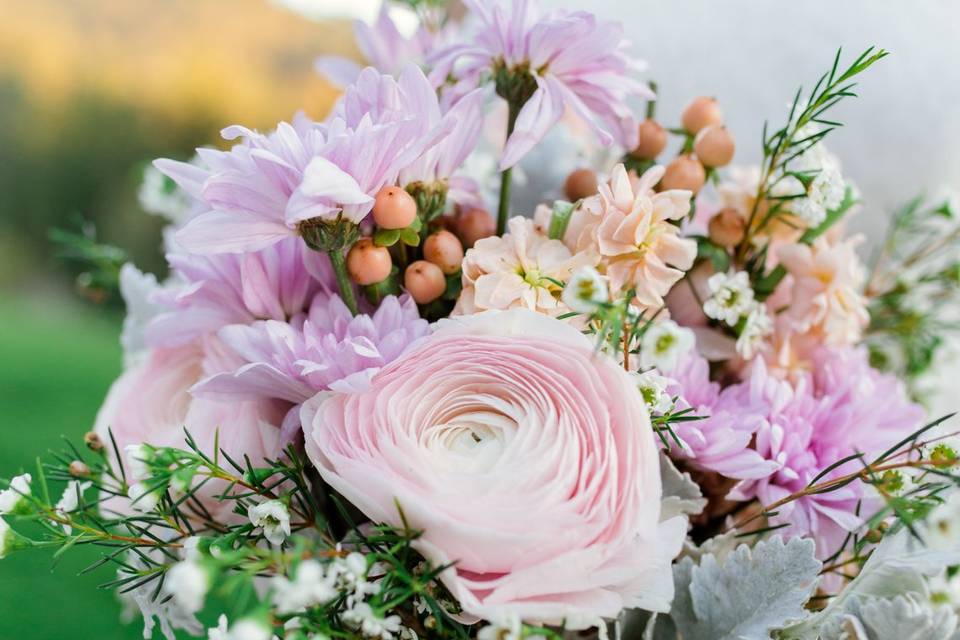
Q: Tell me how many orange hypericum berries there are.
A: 11